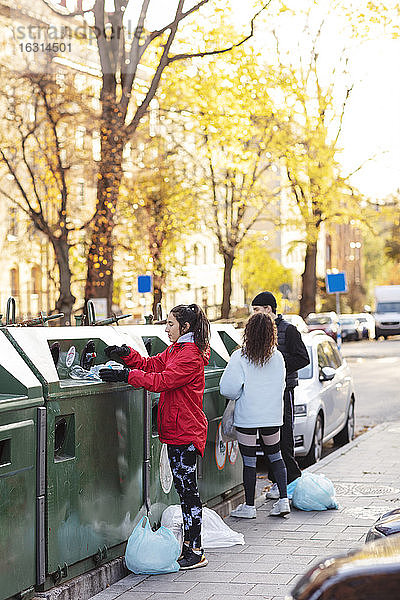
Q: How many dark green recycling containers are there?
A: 4